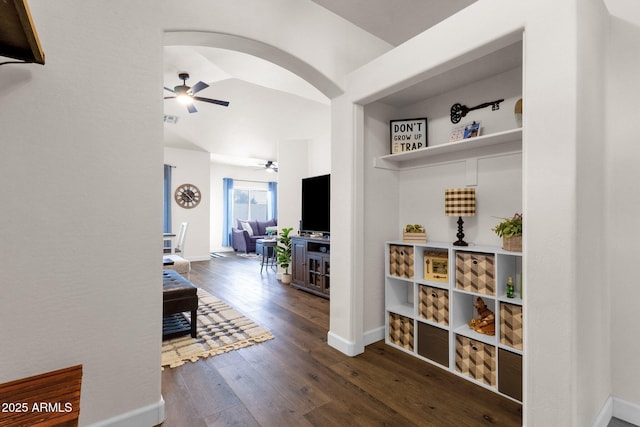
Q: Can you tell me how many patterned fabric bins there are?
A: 6